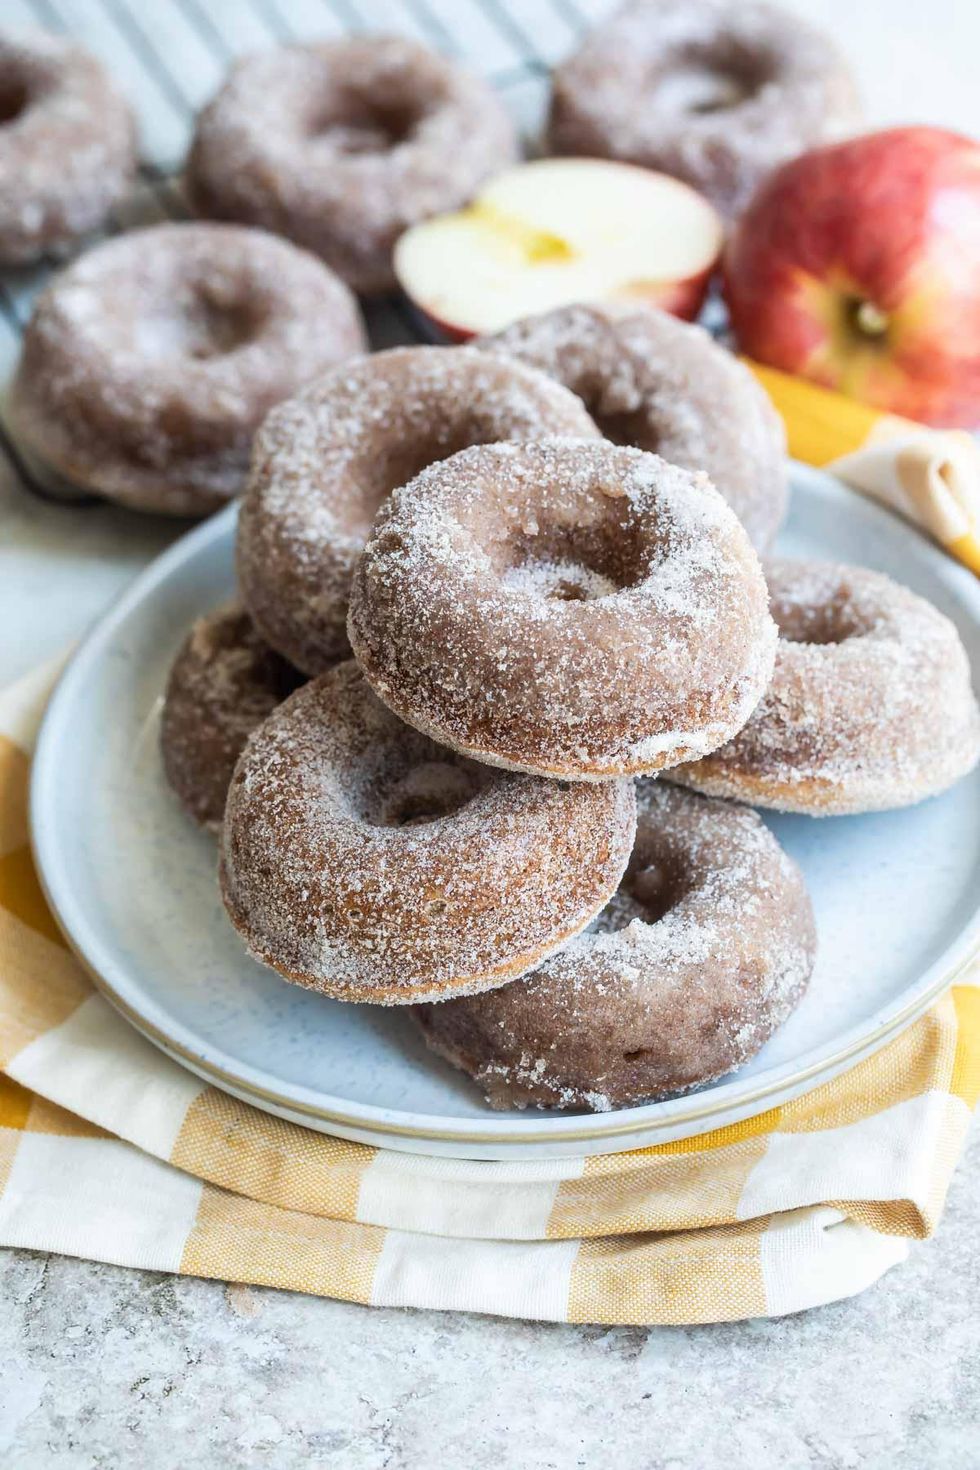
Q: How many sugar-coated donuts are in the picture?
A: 11